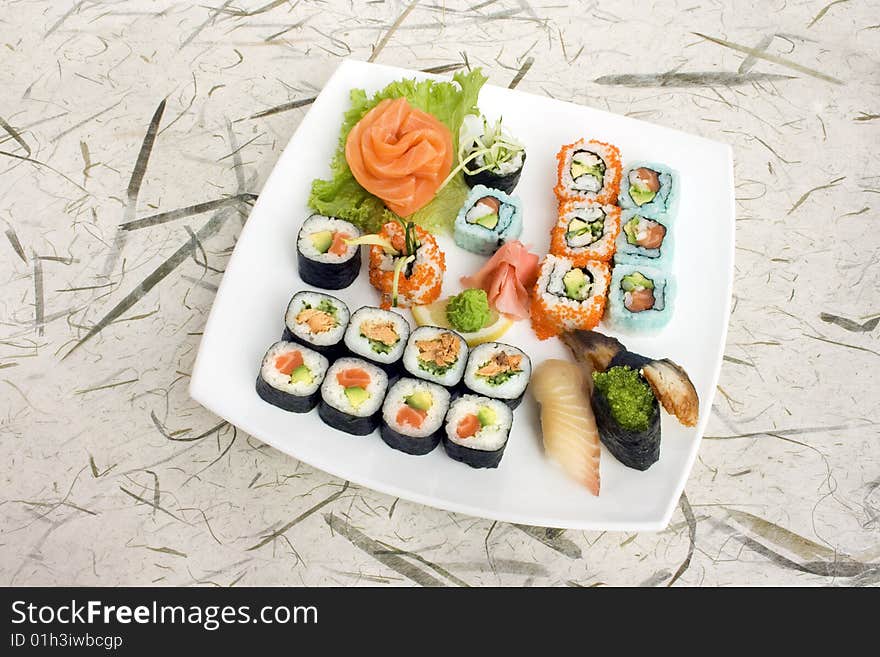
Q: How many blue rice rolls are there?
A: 4